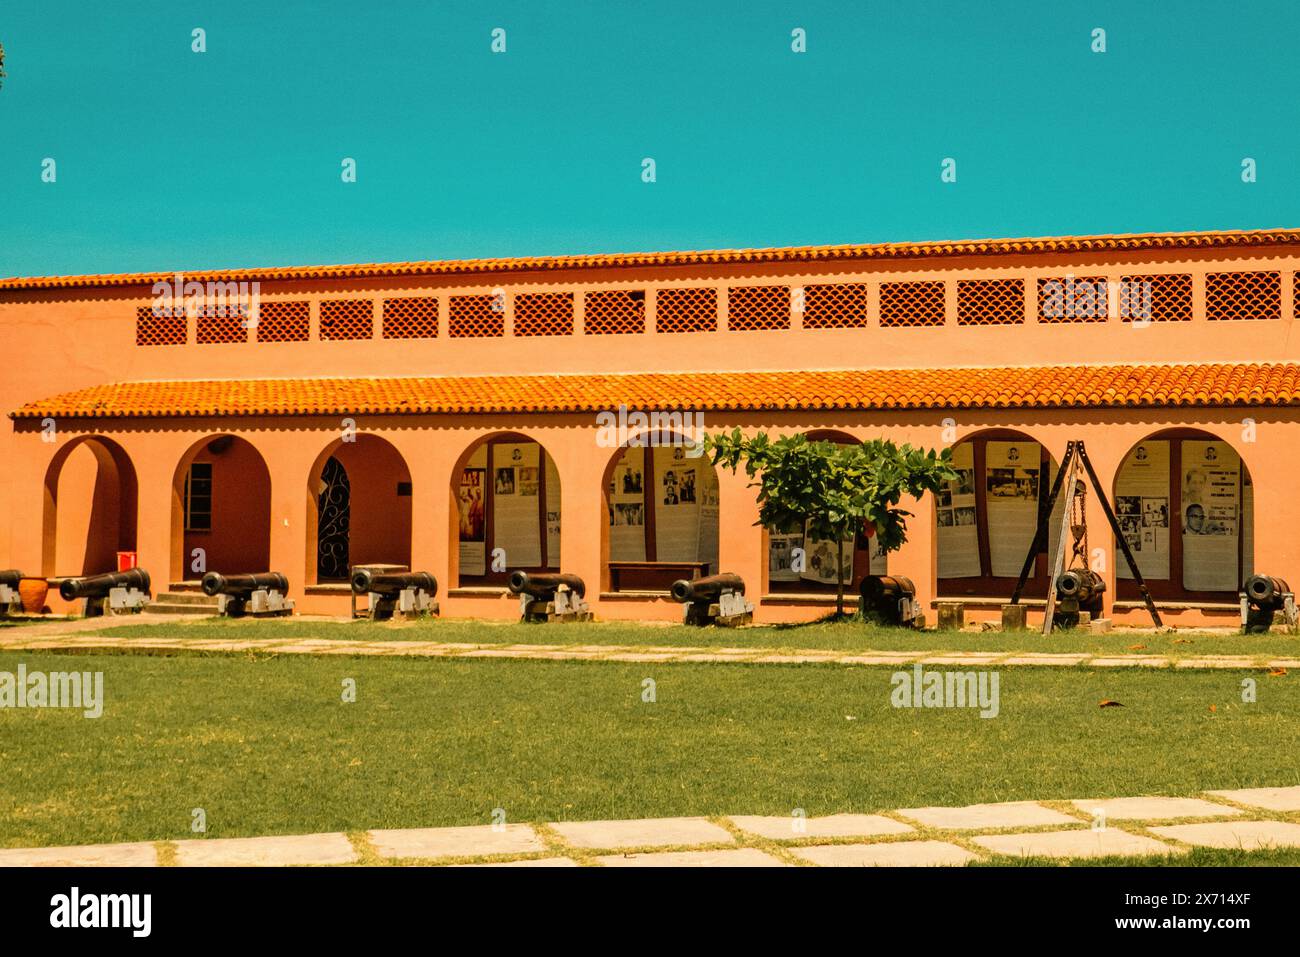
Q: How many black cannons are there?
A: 9